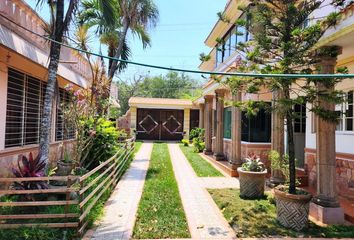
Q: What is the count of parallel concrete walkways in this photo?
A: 2